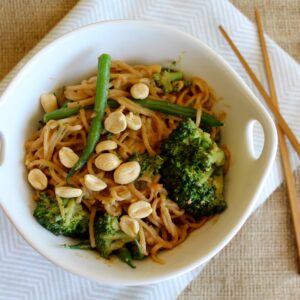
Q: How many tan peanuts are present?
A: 13